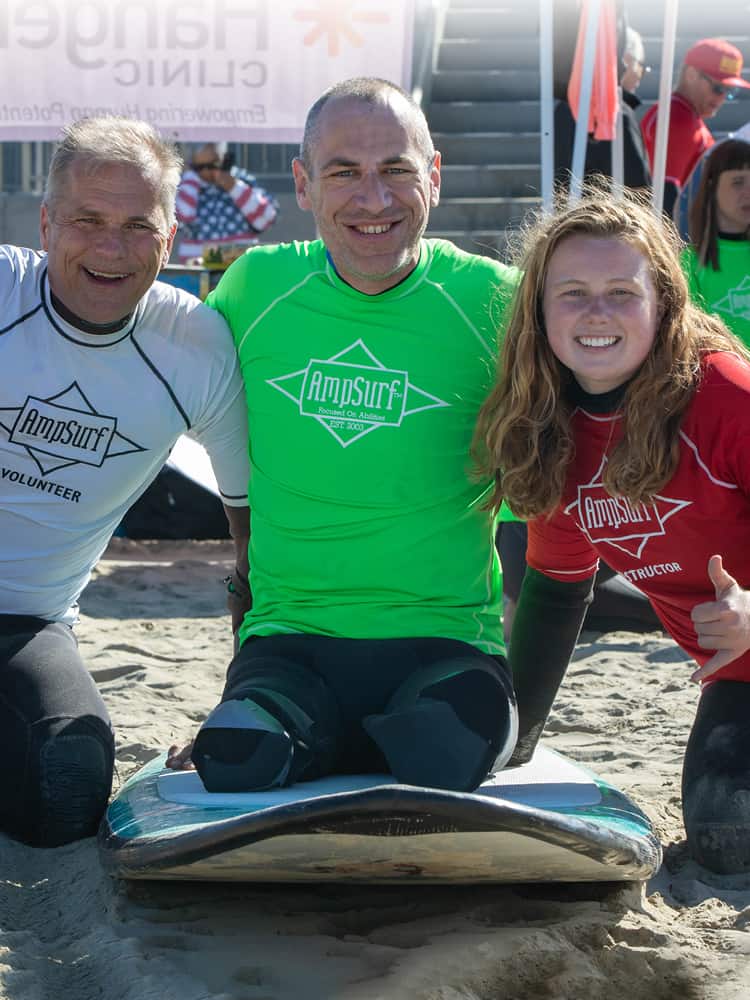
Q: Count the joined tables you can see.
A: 0